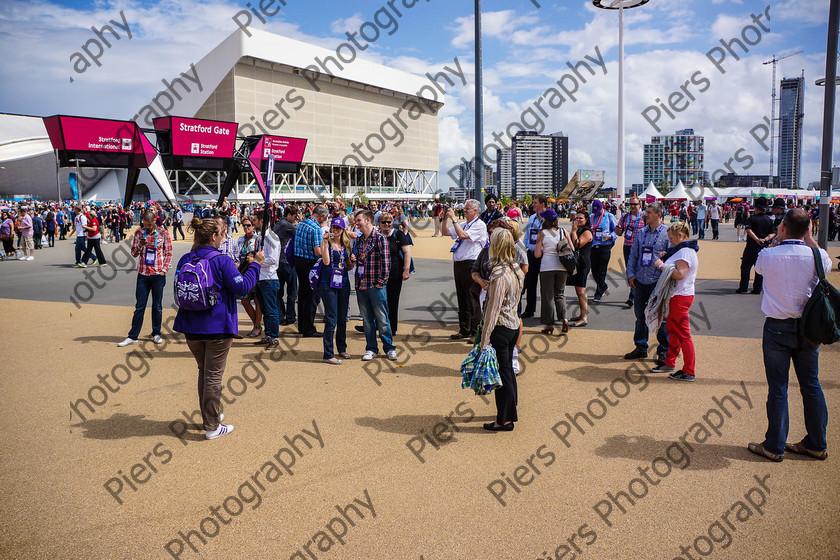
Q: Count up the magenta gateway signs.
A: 3